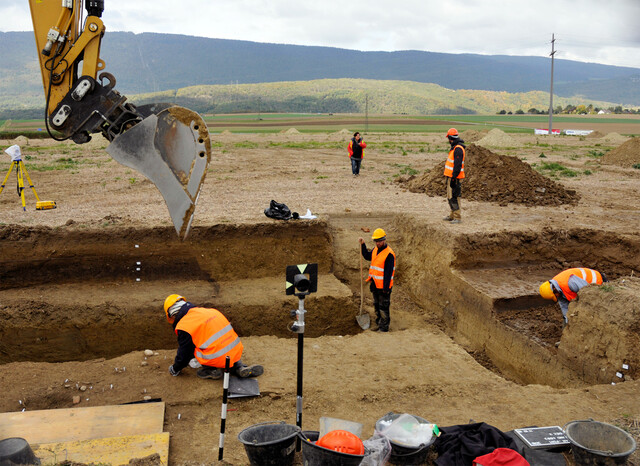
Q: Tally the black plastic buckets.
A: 5